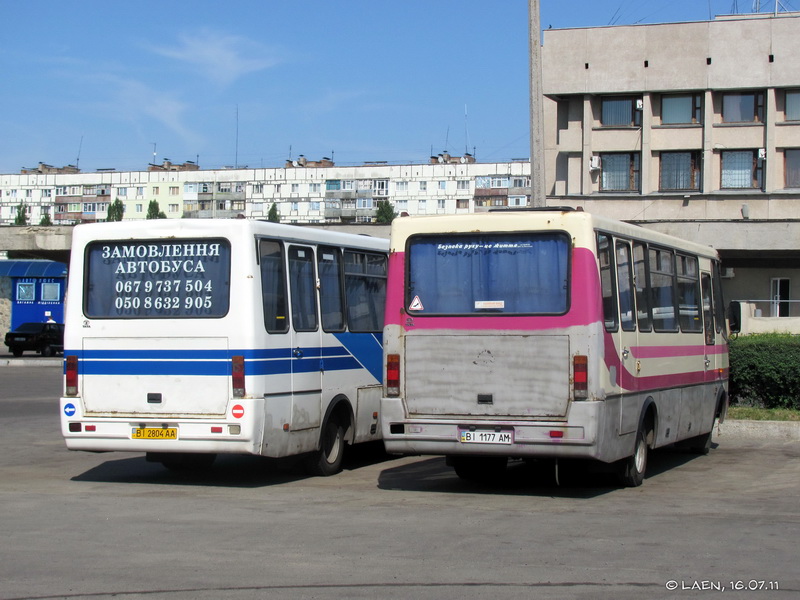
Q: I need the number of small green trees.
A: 6